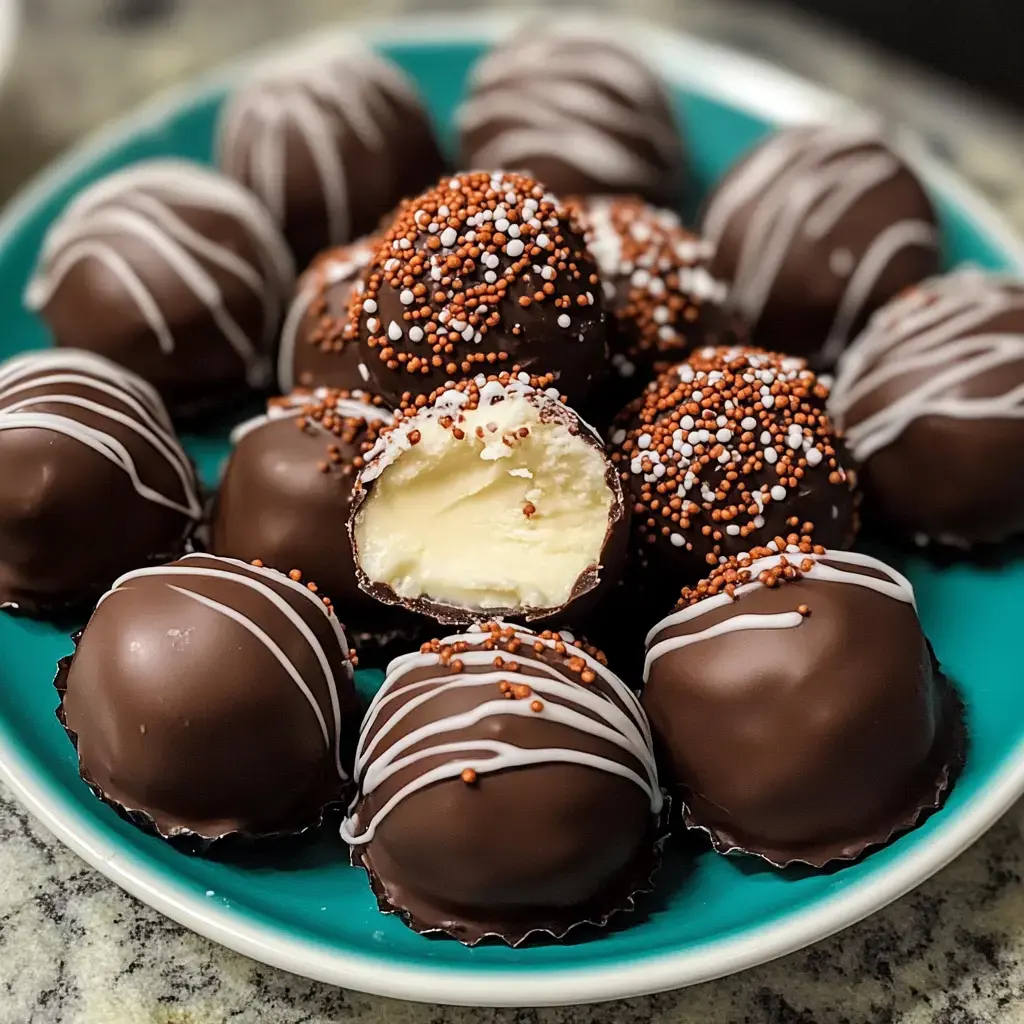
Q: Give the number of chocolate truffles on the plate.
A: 15